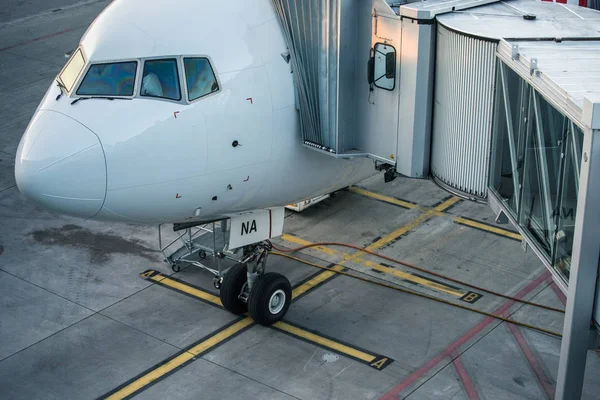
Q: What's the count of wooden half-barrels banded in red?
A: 0